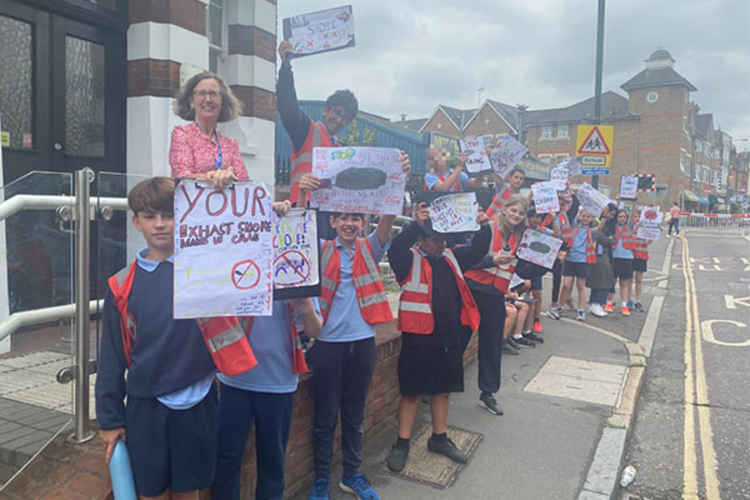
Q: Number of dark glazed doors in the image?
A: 2